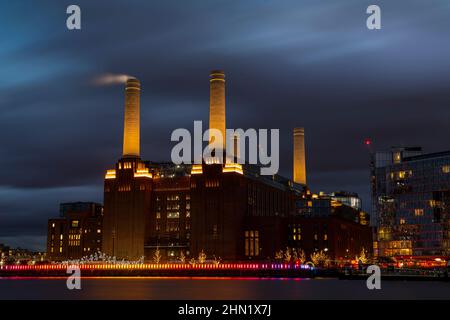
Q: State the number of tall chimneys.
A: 4